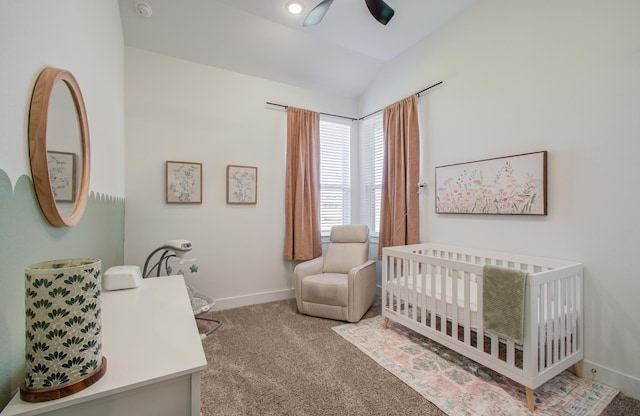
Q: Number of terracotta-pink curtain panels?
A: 2